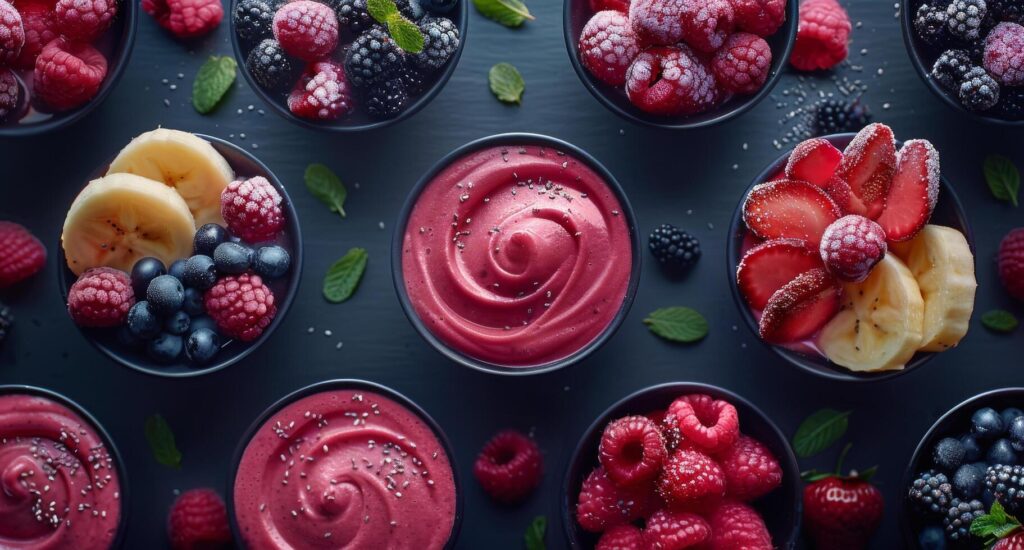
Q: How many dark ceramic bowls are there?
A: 11